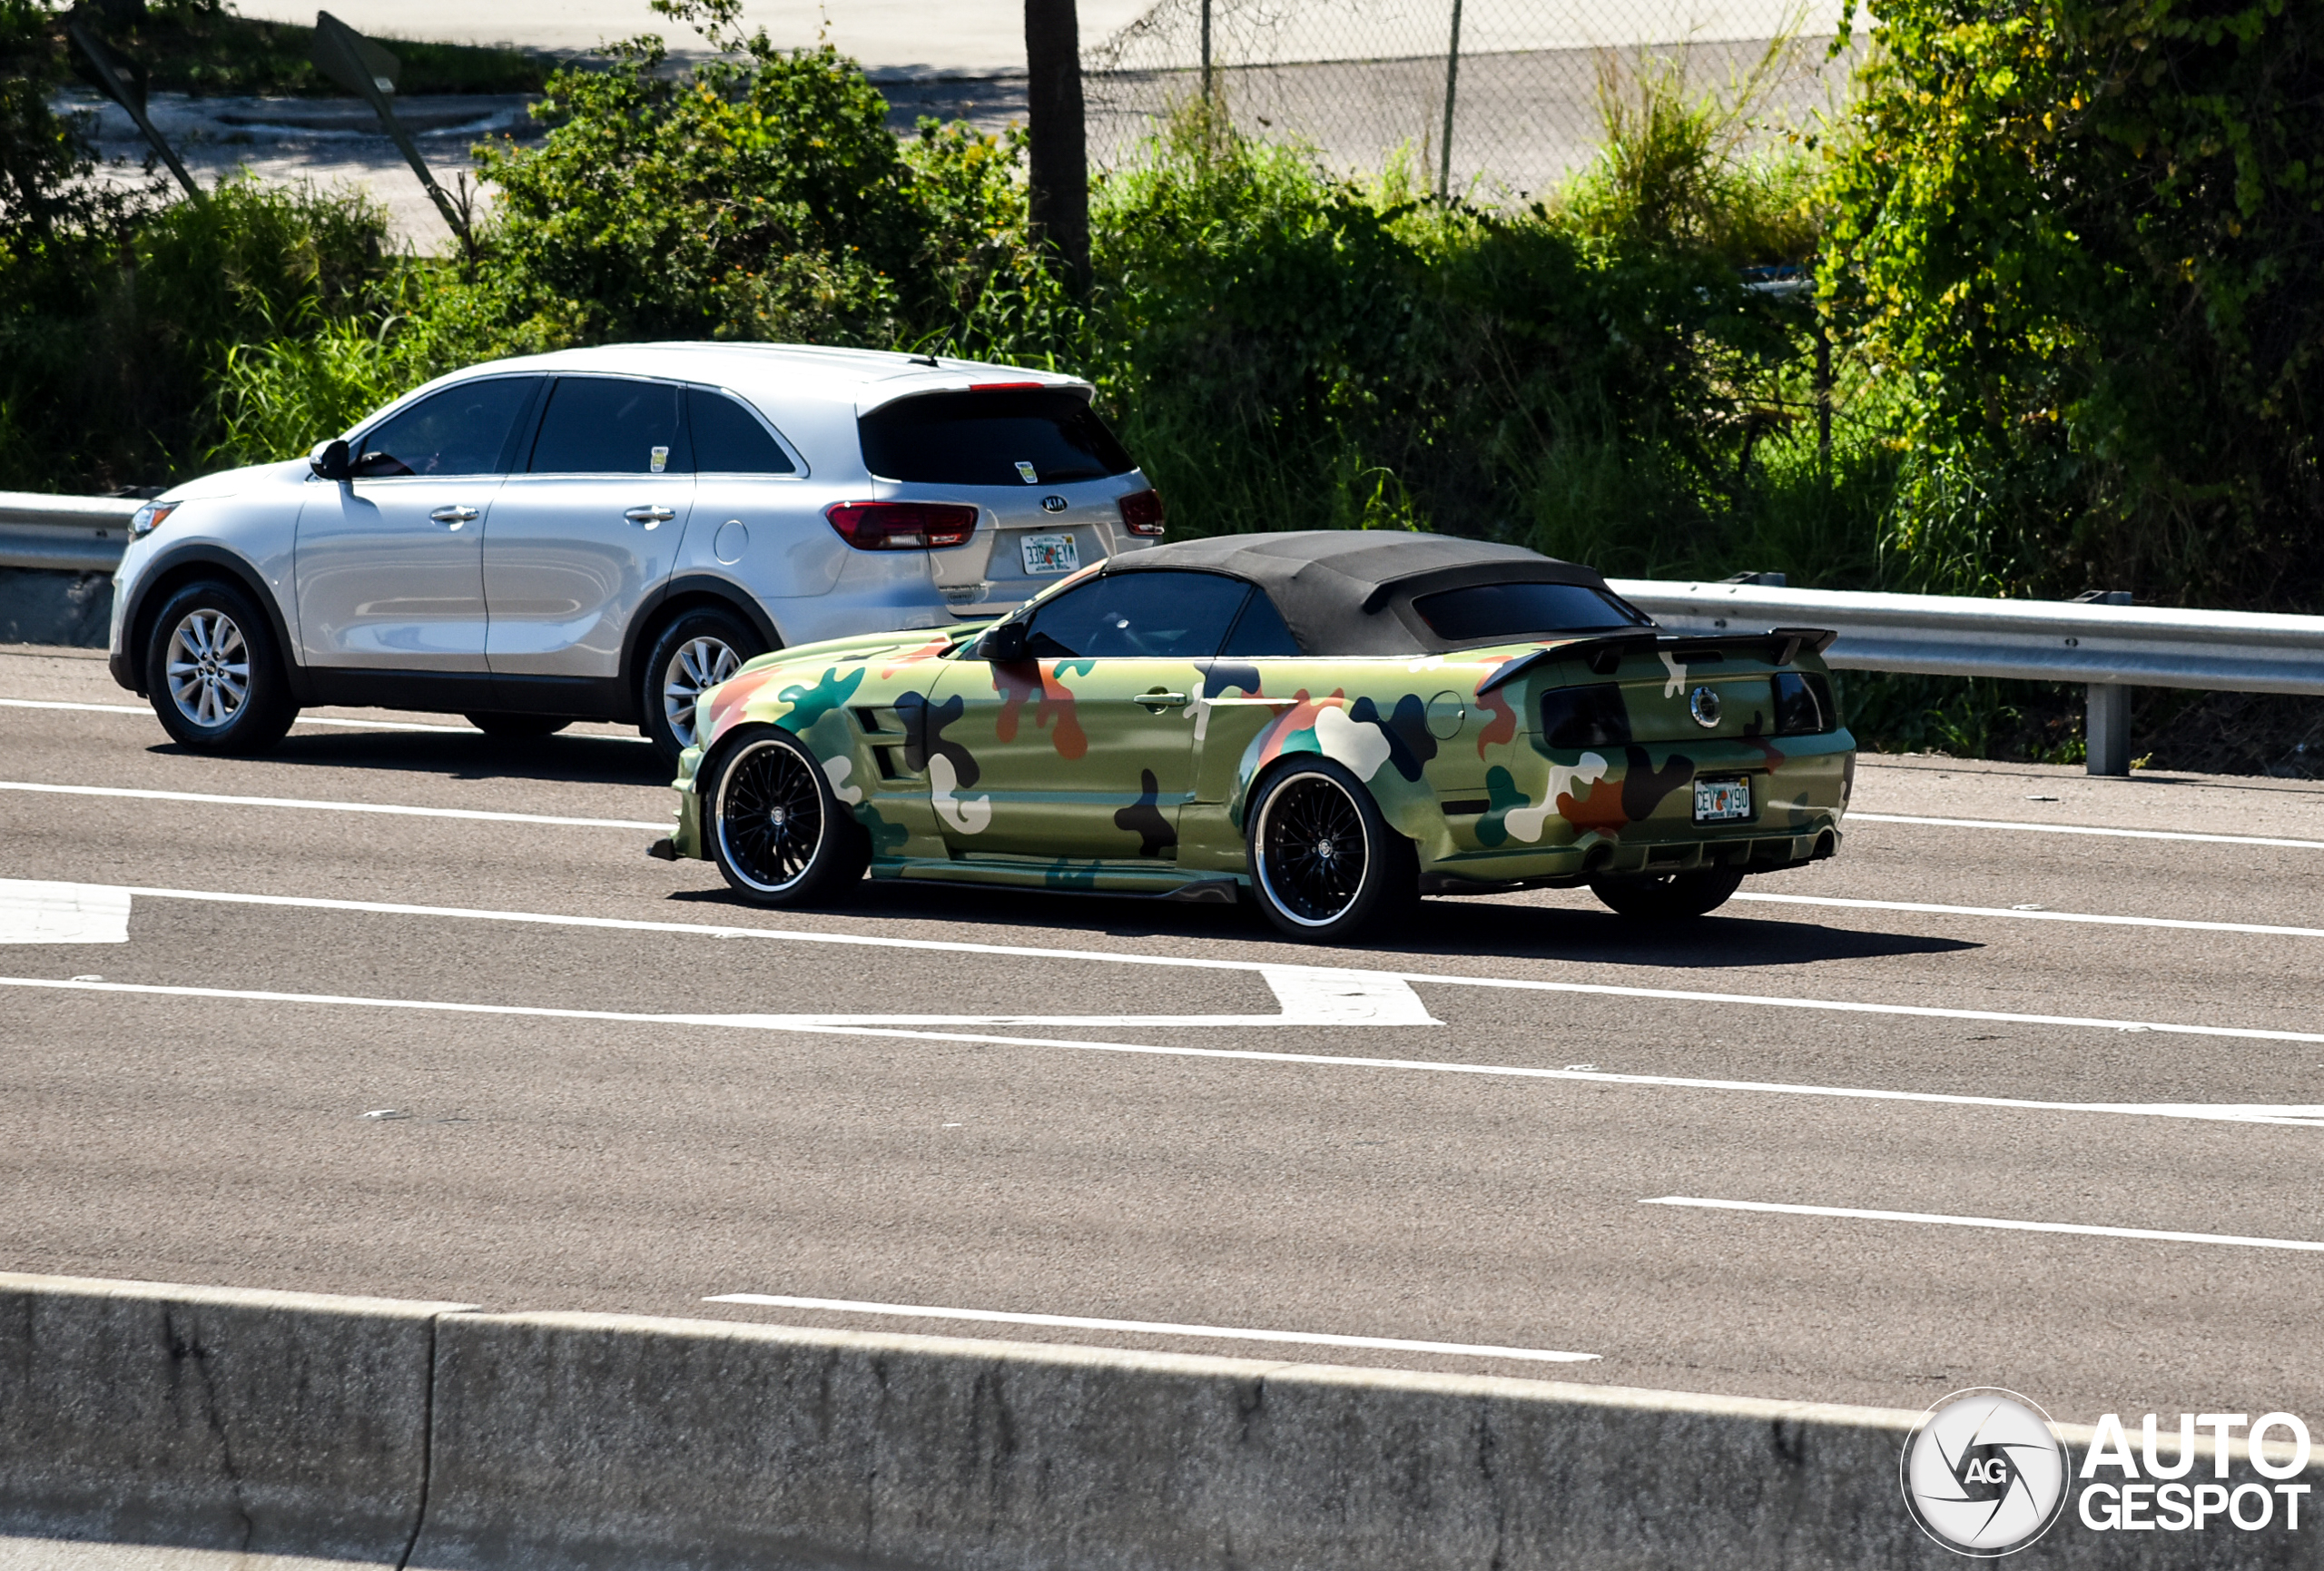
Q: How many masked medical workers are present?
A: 0